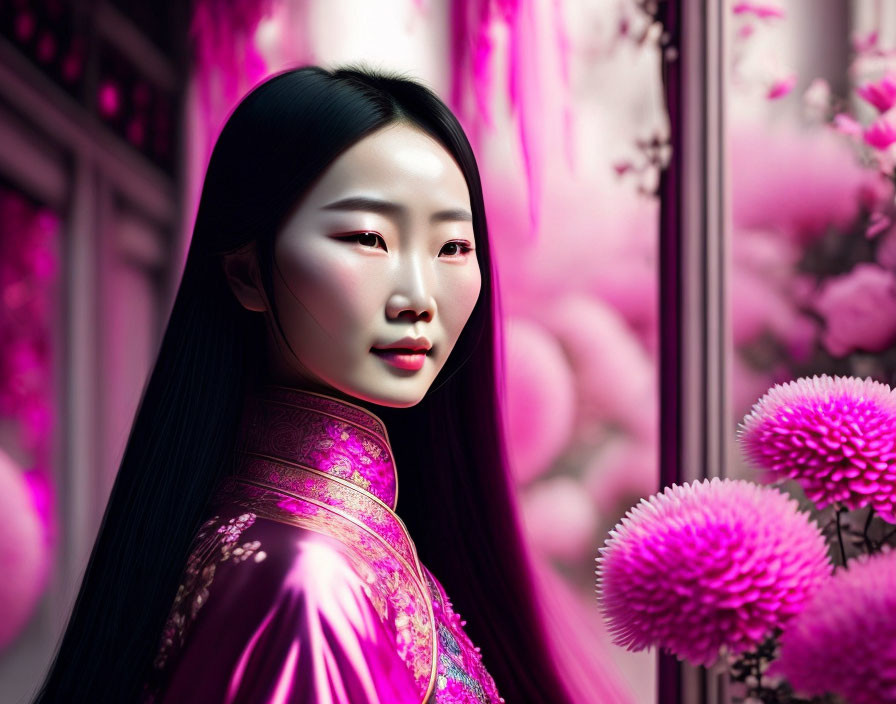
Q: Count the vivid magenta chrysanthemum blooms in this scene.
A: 3